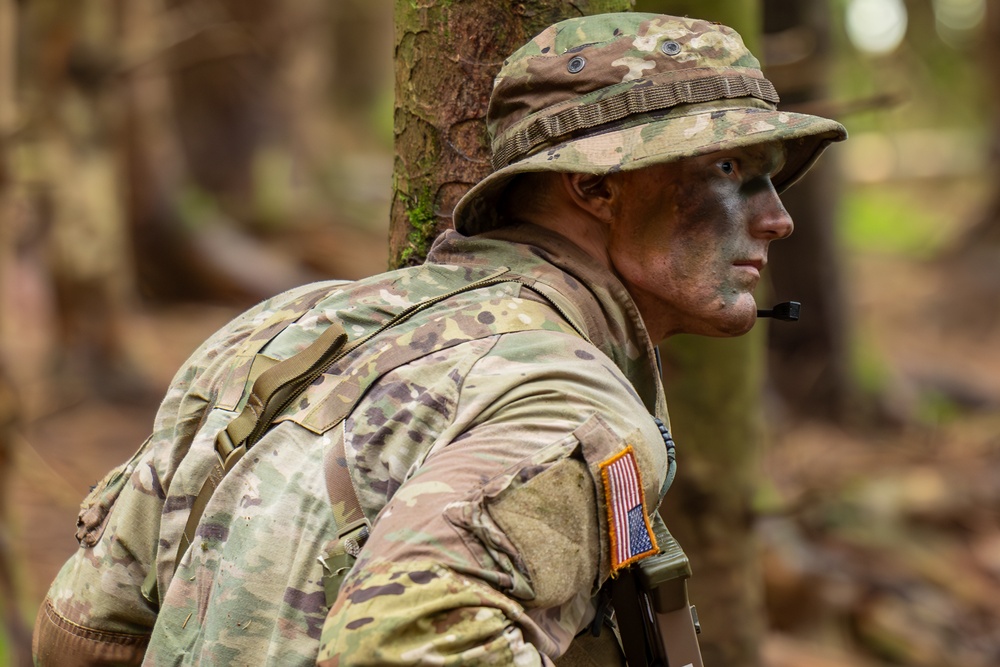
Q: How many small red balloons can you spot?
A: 0